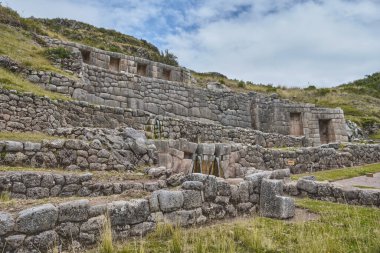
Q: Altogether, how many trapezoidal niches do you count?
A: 6